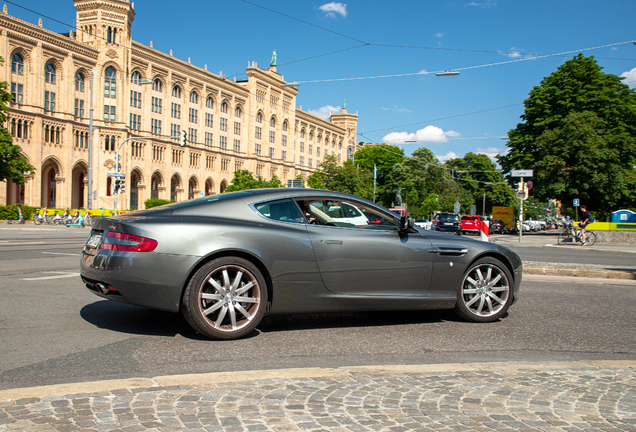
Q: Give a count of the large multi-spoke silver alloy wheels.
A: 2